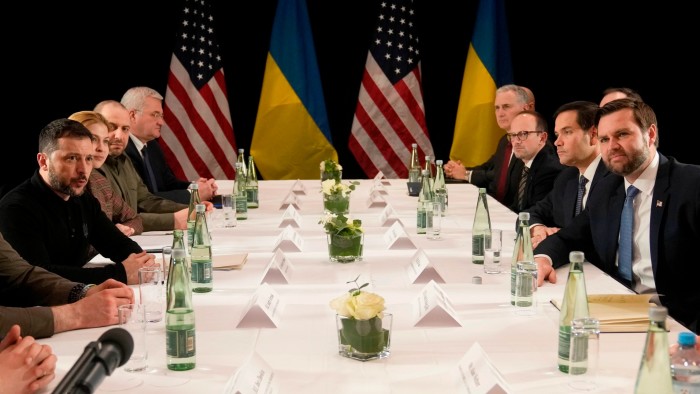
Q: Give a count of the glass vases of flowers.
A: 4